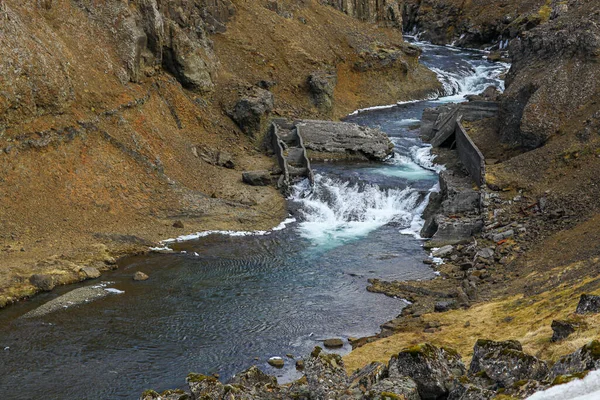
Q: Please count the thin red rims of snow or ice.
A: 0